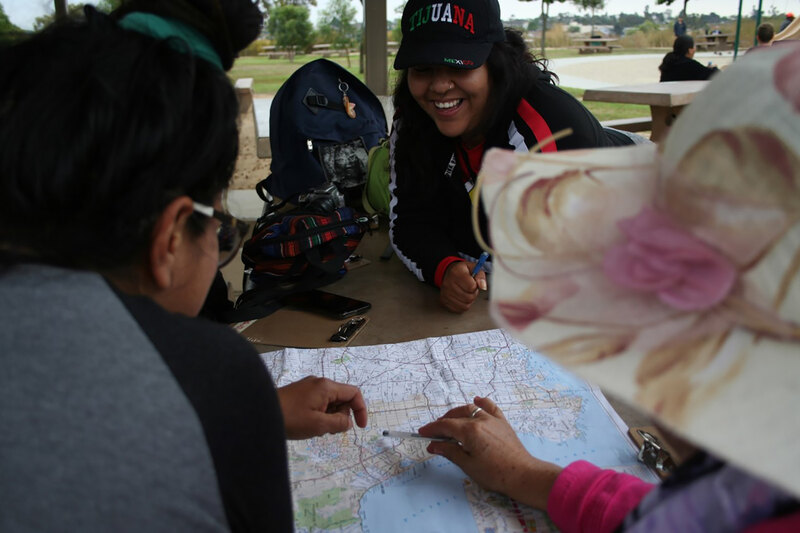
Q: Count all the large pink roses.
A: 1